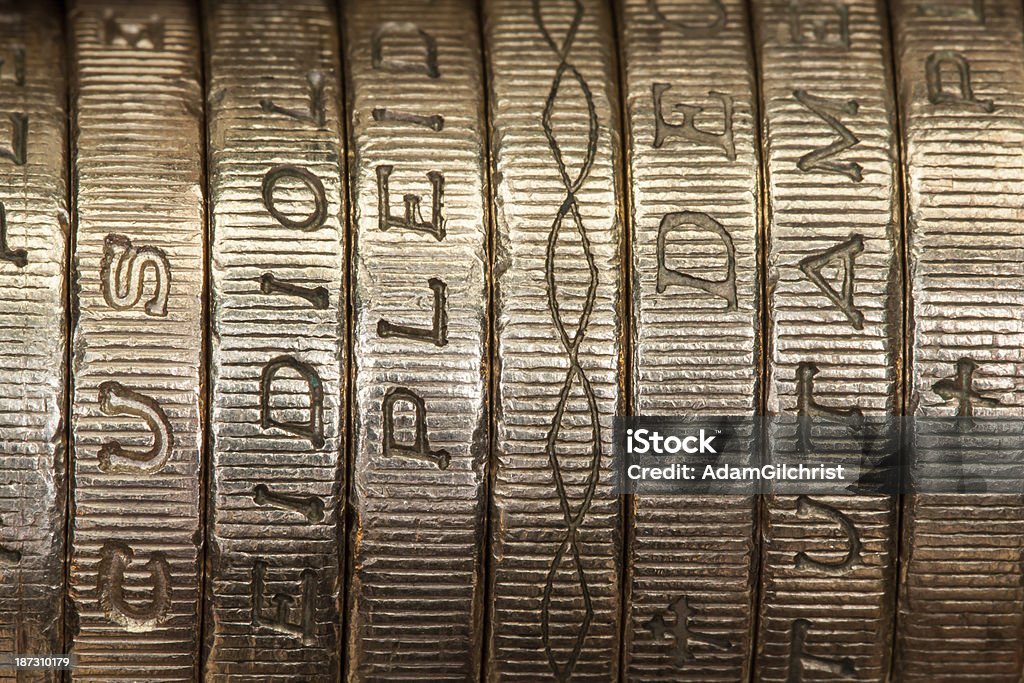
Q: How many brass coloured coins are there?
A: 8